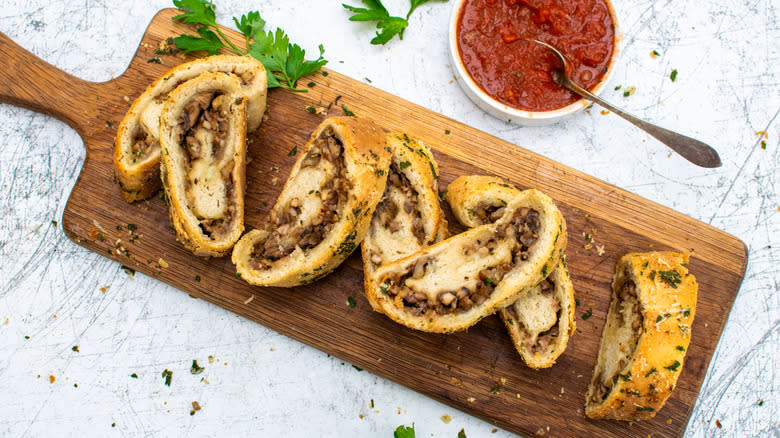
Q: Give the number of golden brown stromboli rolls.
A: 7